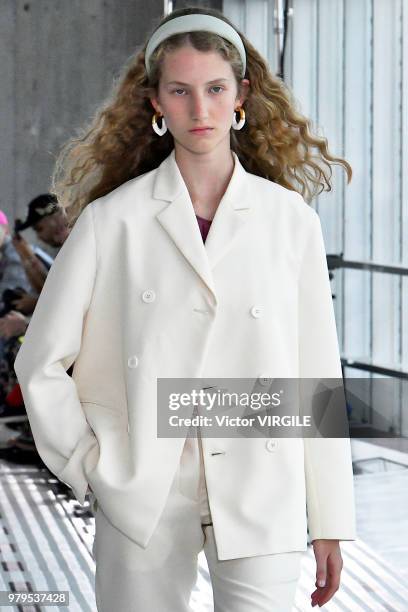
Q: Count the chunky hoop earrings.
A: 2